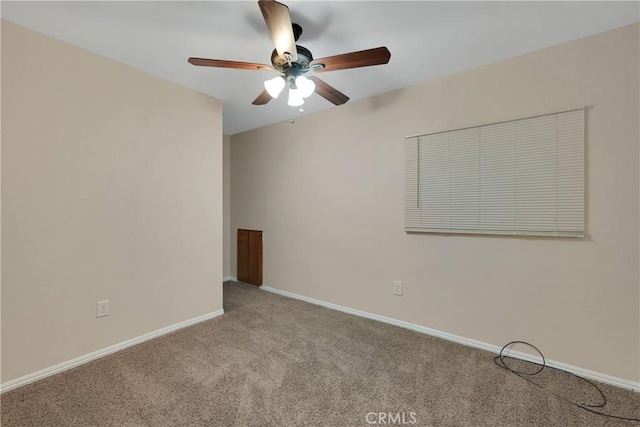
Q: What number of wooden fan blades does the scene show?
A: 5